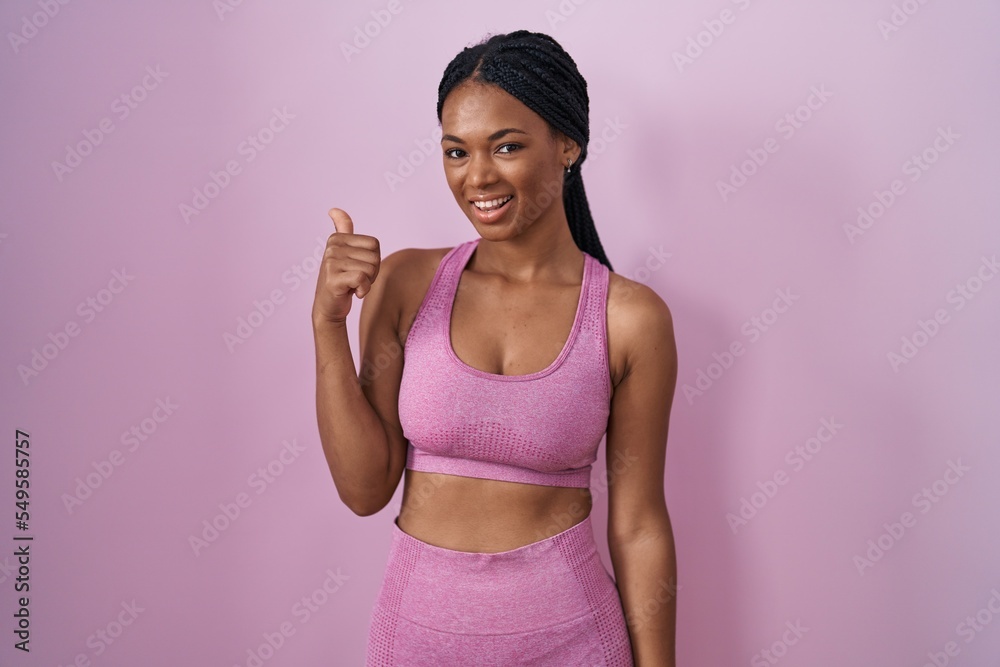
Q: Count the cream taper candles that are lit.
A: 0